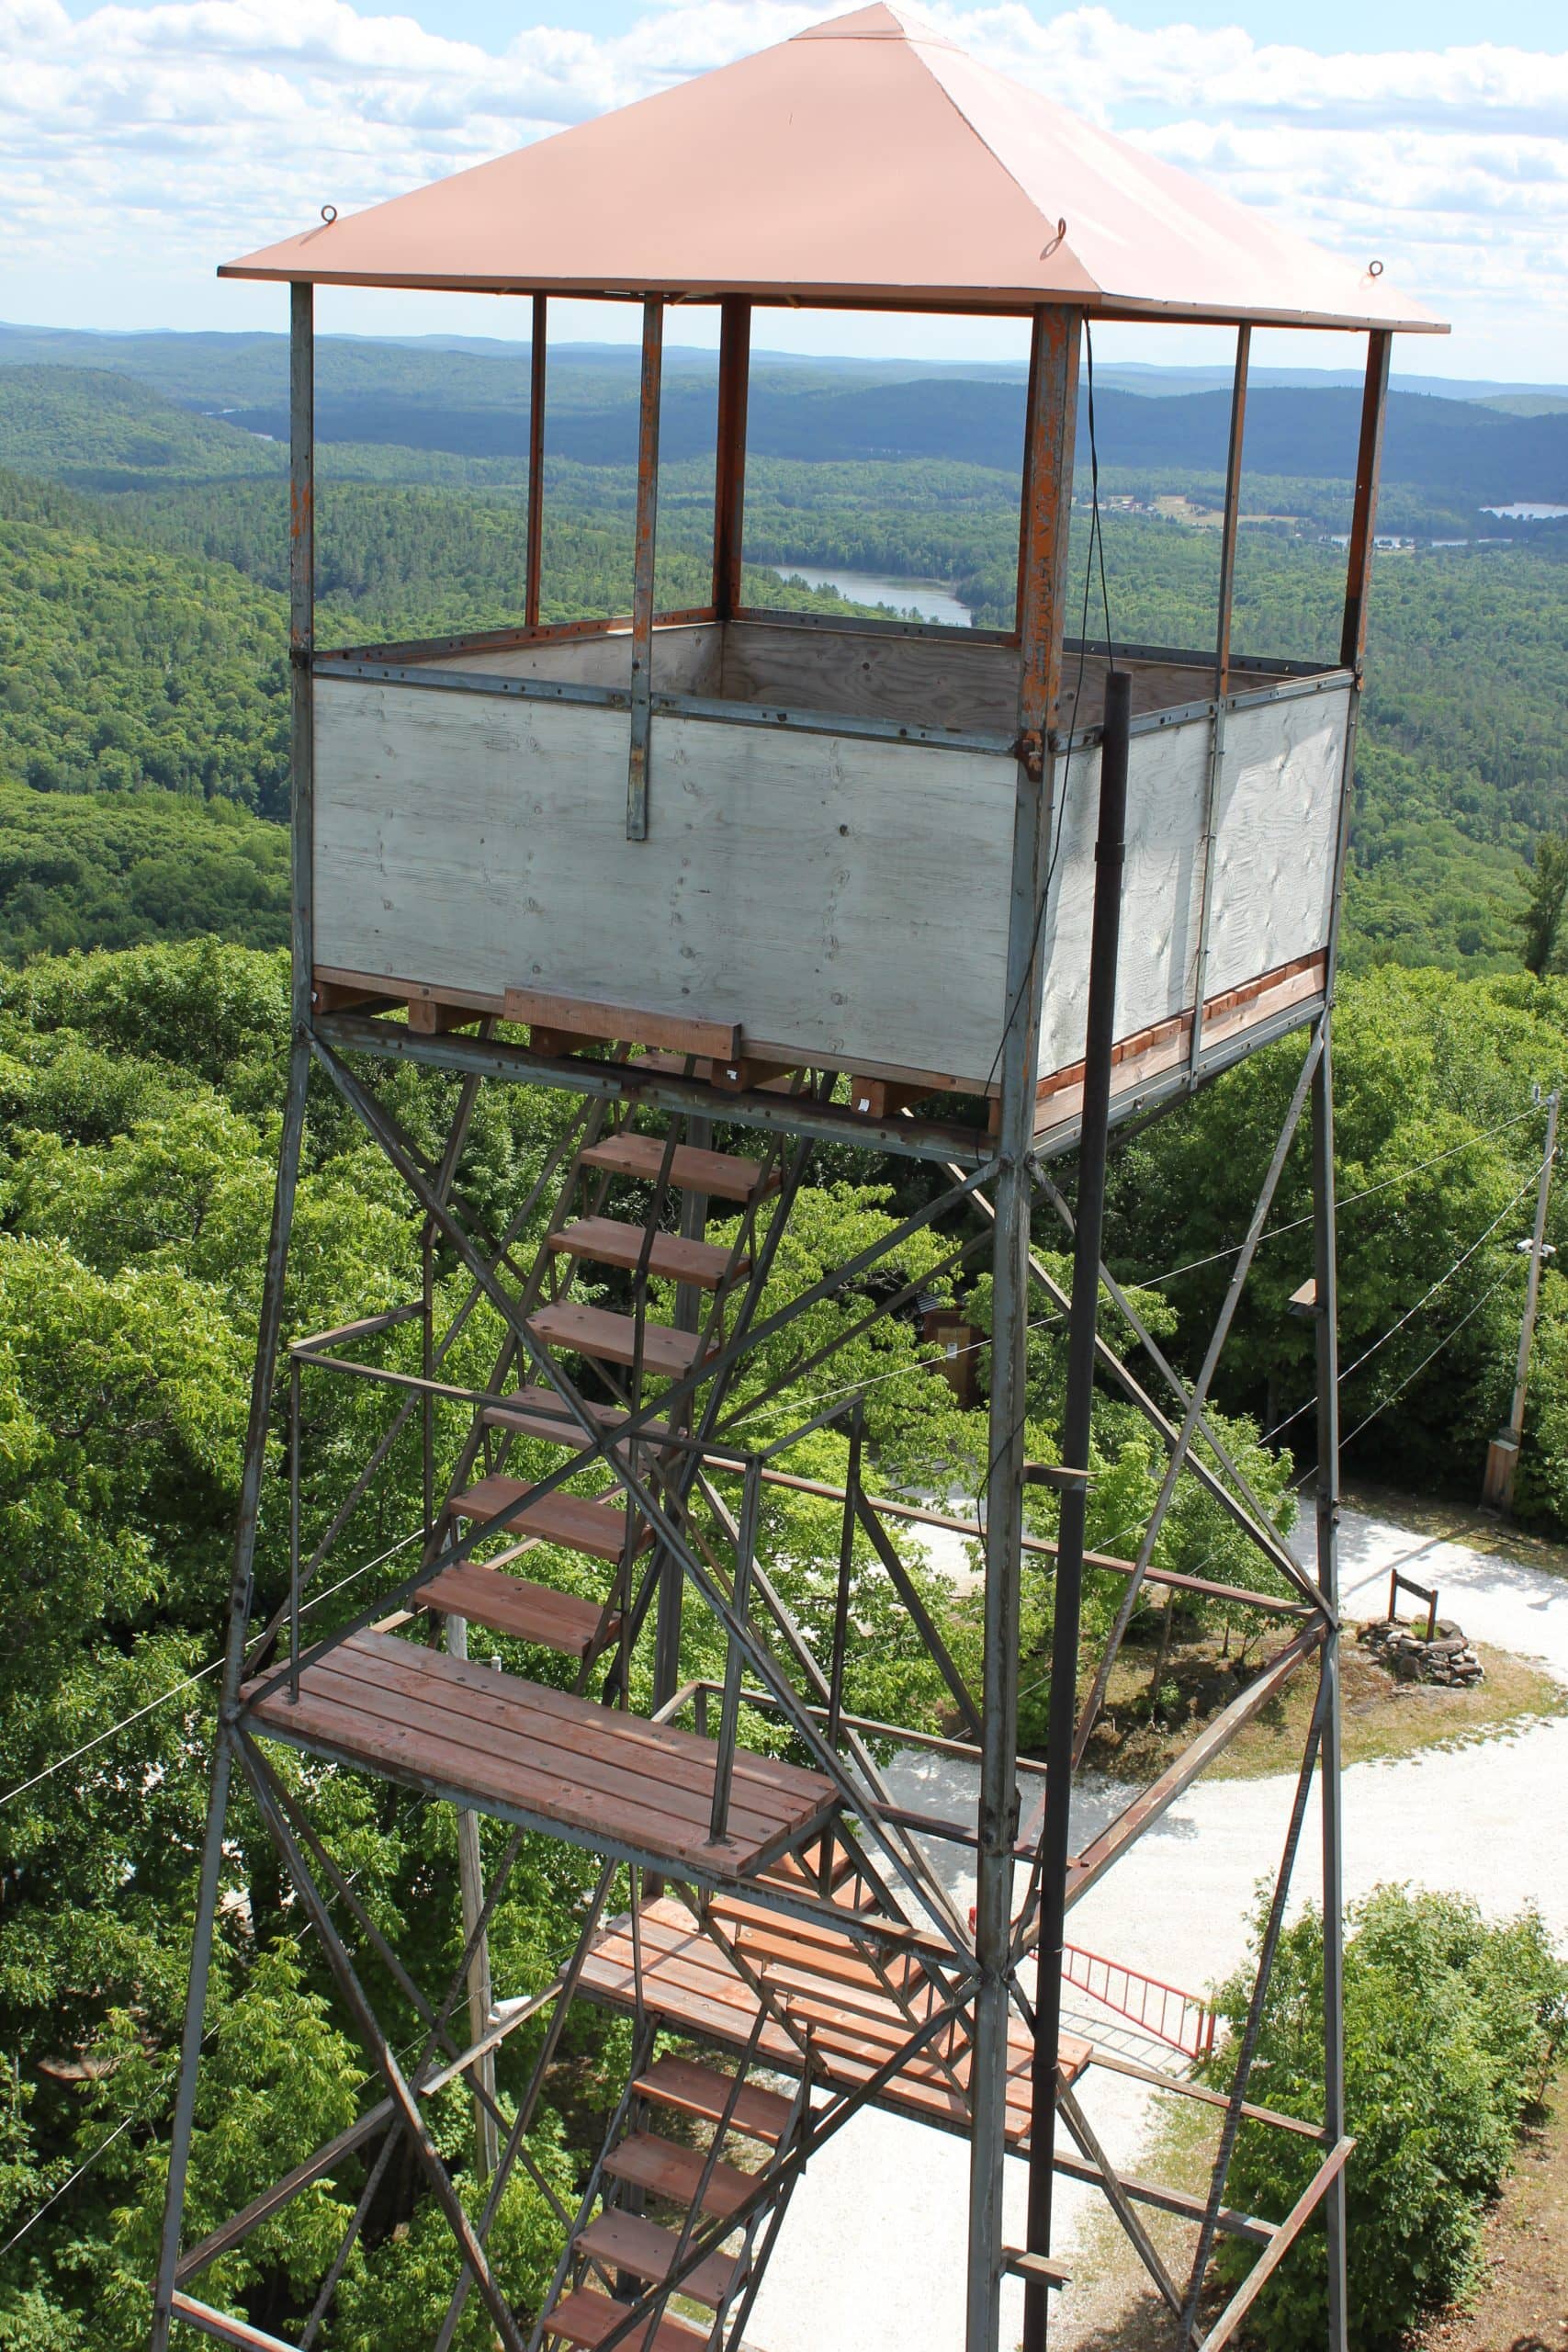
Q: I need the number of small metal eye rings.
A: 3